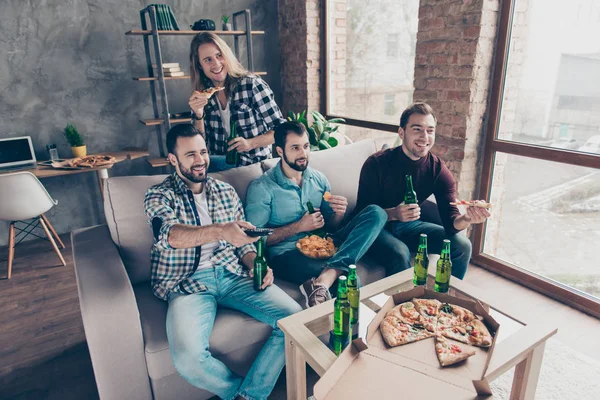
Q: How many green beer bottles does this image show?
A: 8